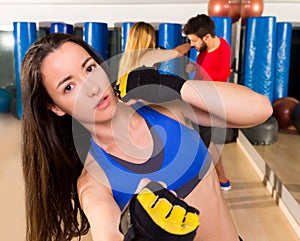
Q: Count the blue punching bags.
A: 8